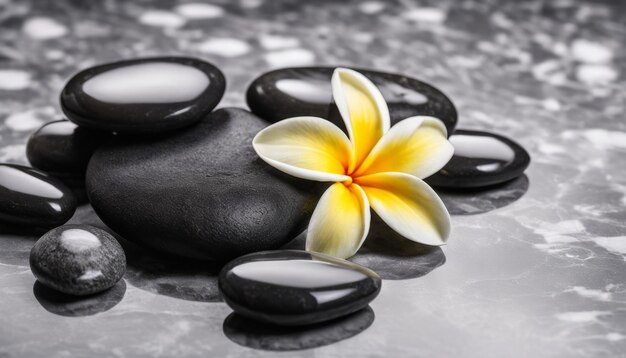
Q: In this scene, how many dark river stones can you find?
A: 8